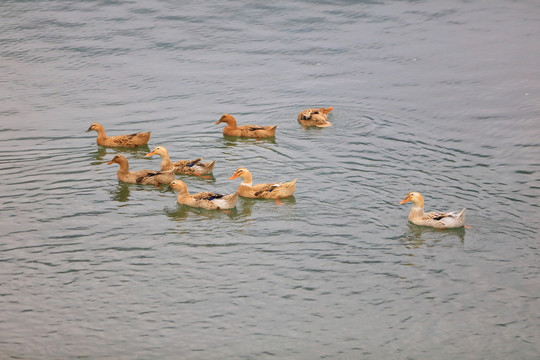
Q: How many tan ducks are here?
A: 8